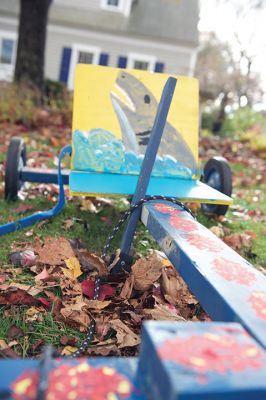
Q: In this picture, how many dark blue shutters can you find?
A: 4